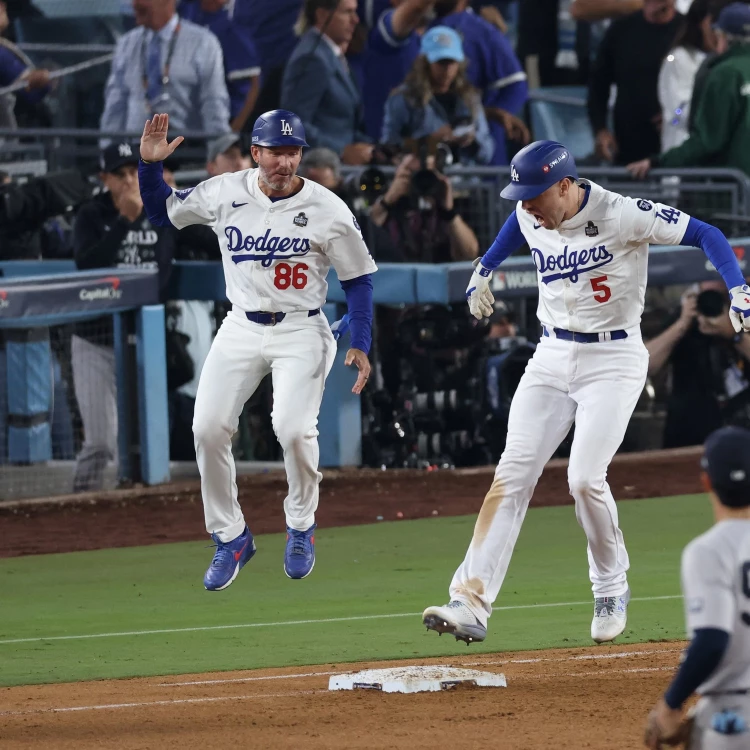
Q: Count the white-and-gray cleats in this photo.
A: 2